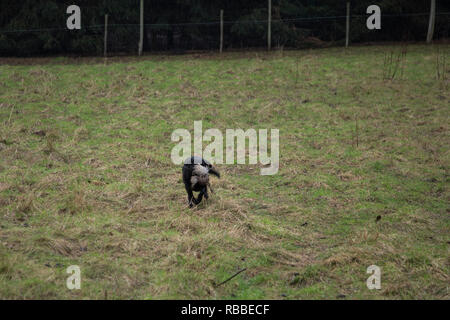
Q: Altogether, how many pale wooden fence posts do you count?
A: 6